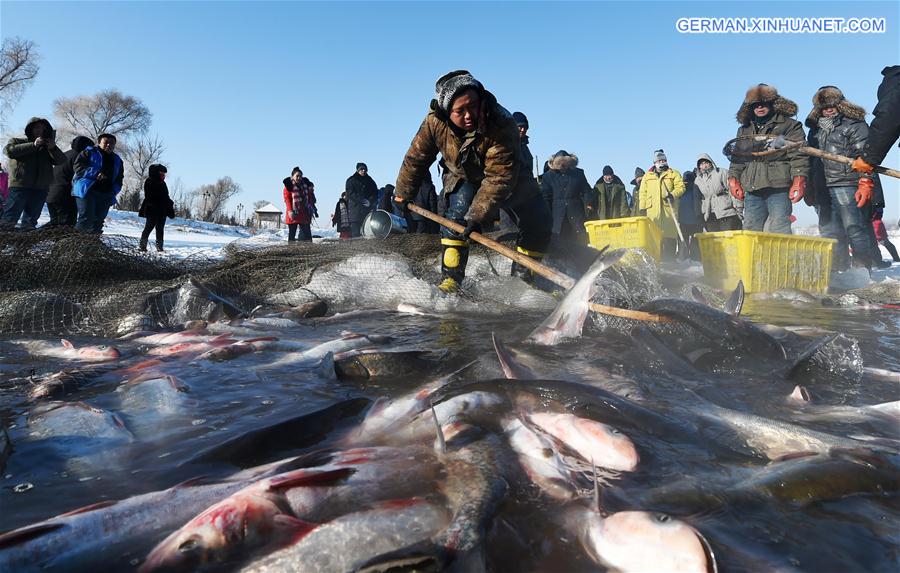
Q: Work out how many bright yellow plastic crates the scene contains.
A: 2